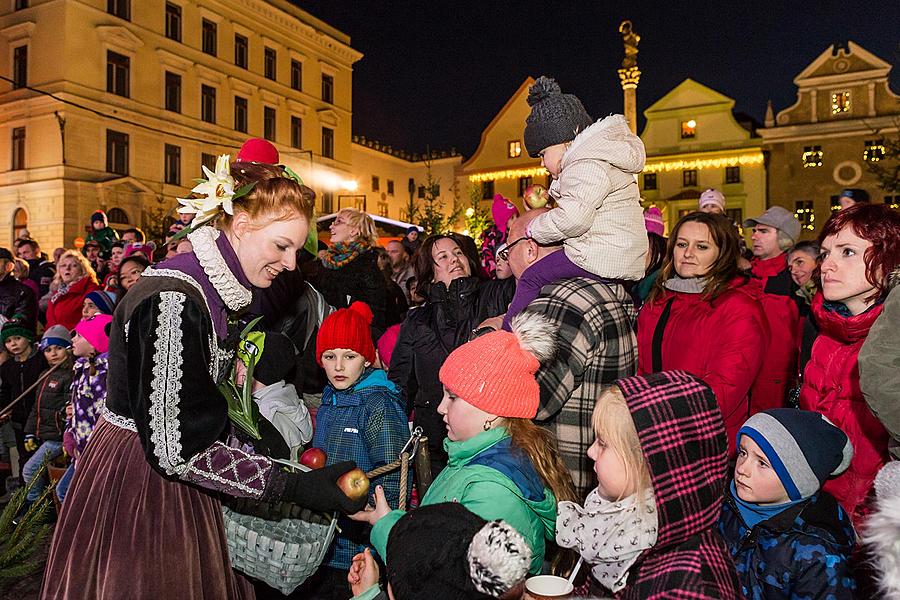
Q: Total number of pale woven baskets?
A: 1